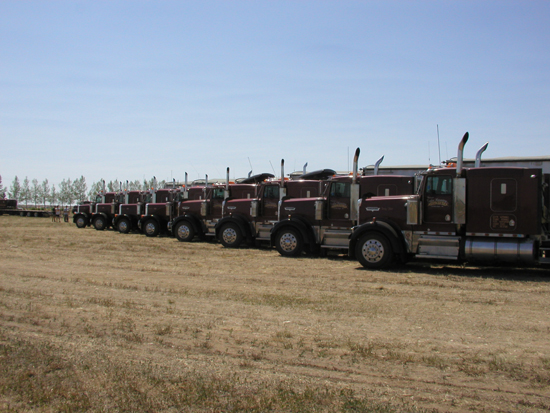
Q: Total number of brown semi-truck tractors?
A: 8